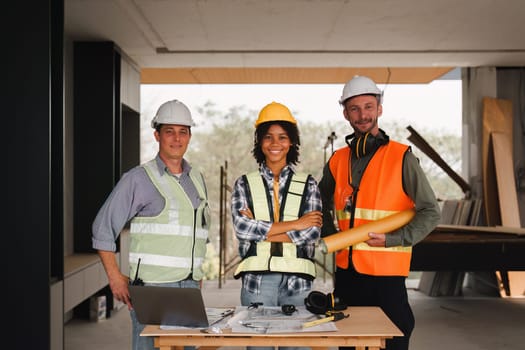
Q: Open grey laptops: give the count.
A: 1